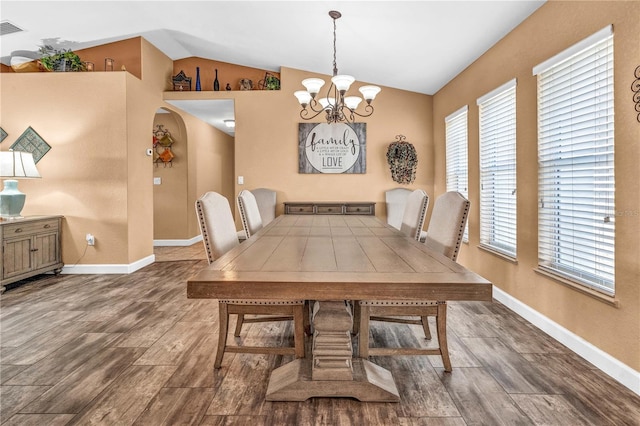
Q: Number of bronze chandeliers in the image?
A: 1